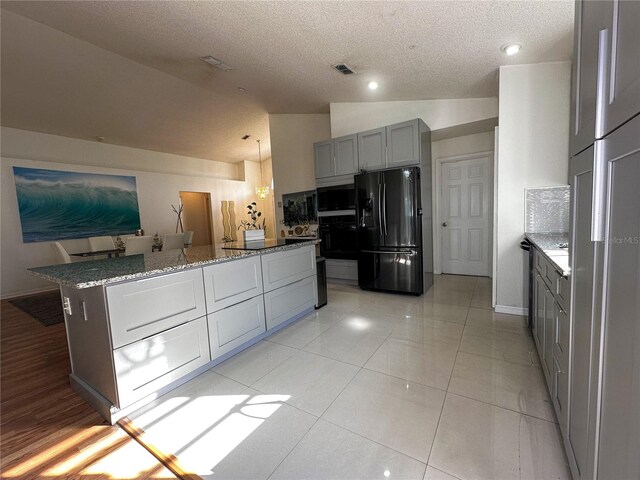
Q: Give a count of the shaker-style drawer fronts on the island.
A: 6